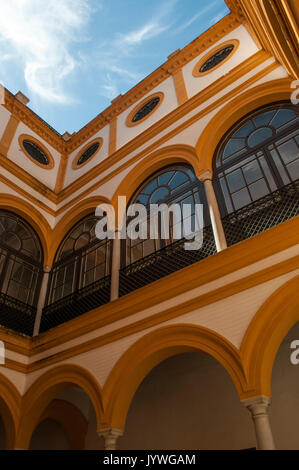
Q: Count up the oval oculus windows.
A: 4